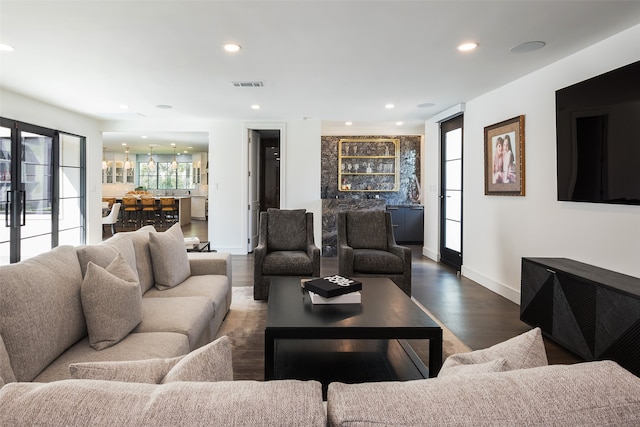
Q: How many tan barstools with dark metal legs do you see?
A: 4